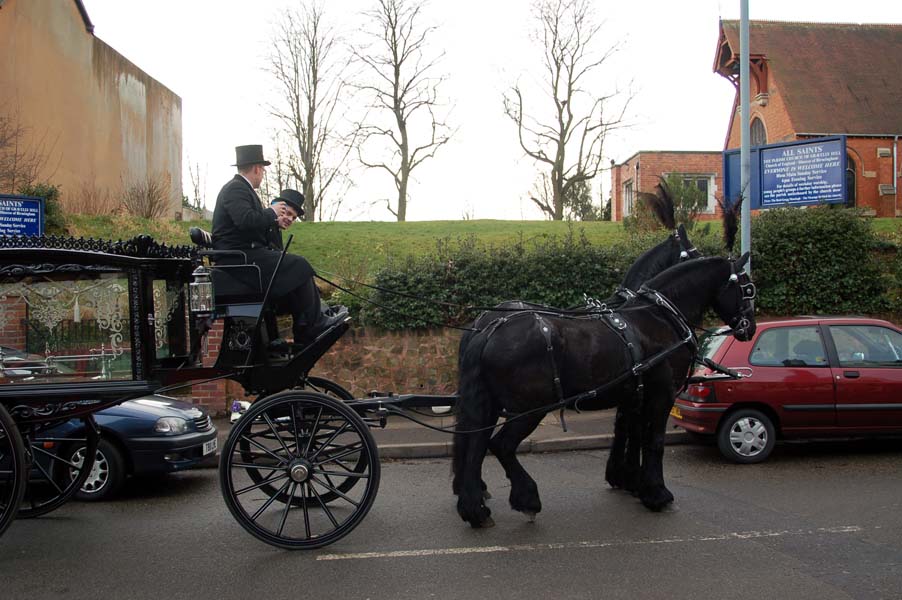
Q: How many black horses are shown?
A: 2